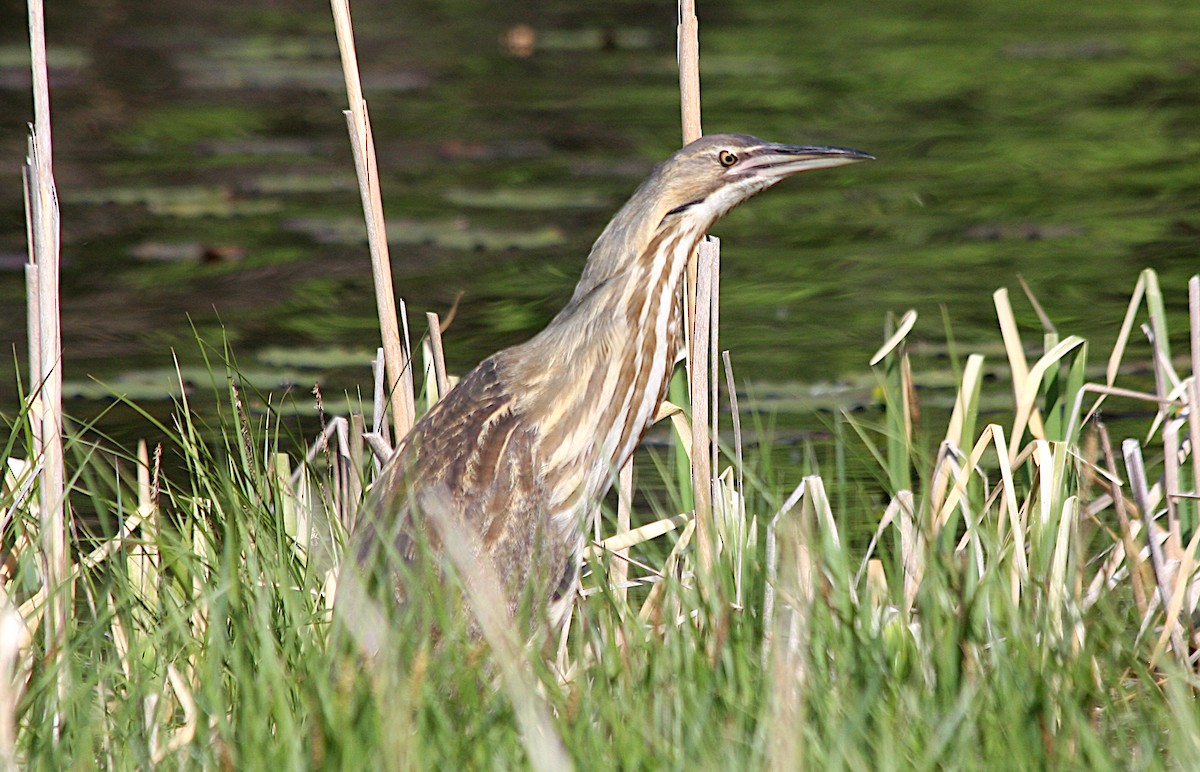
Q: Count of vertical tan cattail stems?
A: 3